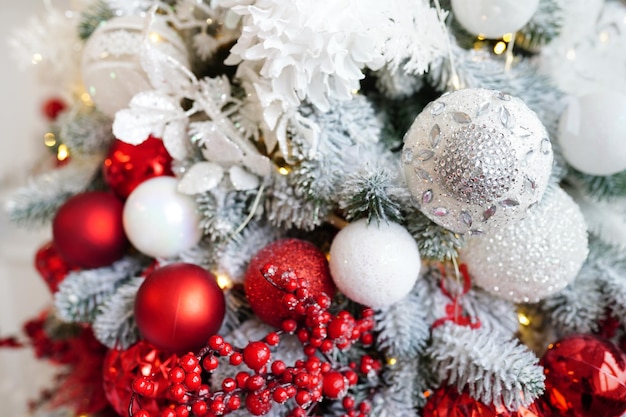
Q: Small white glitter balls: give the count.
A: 1